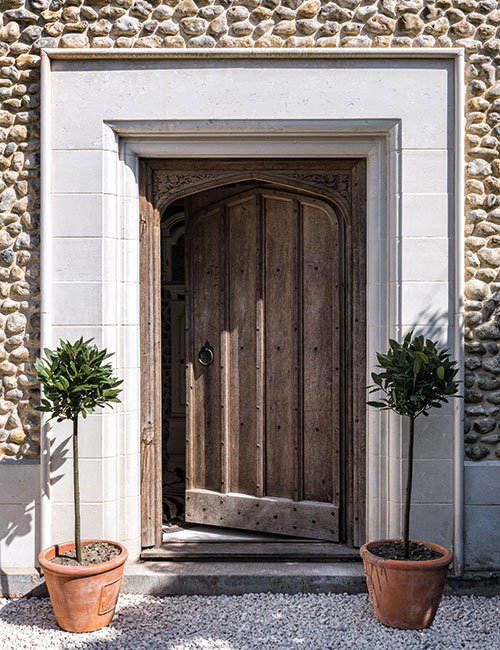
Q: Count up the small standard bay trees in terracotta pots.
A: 2